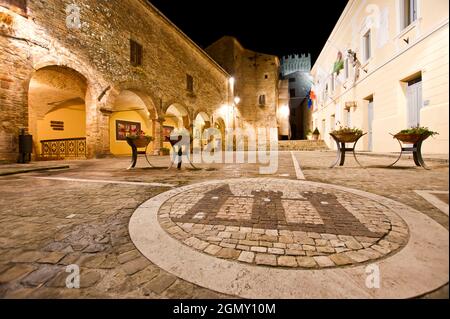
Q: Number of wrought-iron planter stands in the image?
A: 4